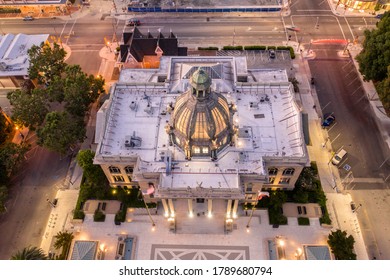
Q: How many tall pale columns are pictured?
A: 6